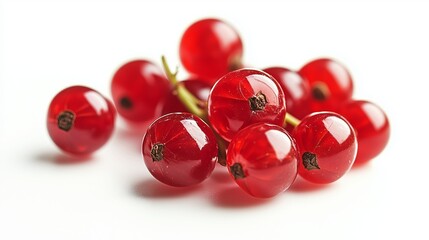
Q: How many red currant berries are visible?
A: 11